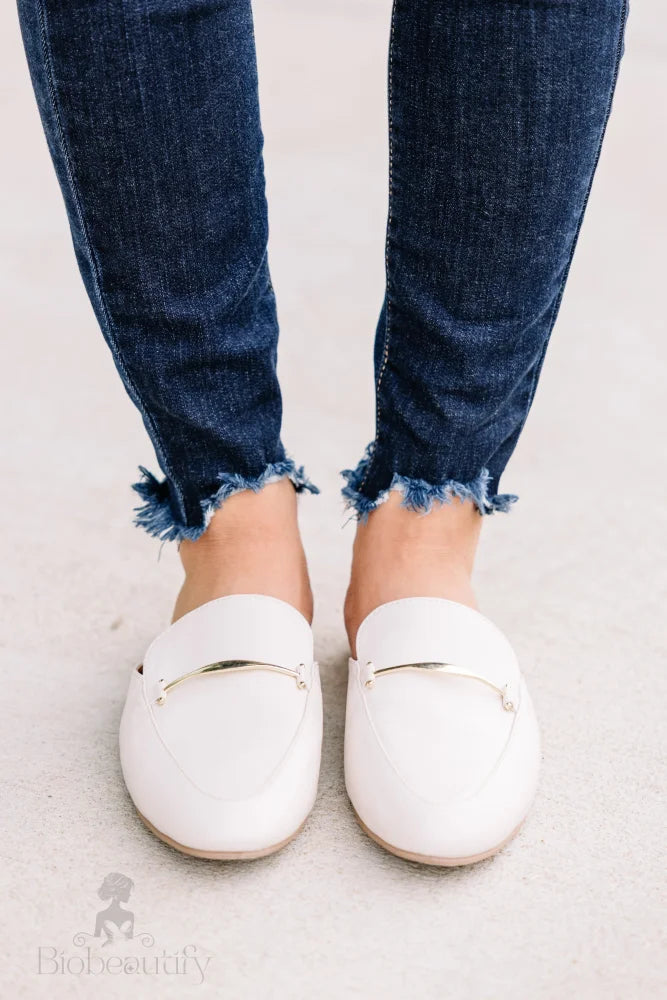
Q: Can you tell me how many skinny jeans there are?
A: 1